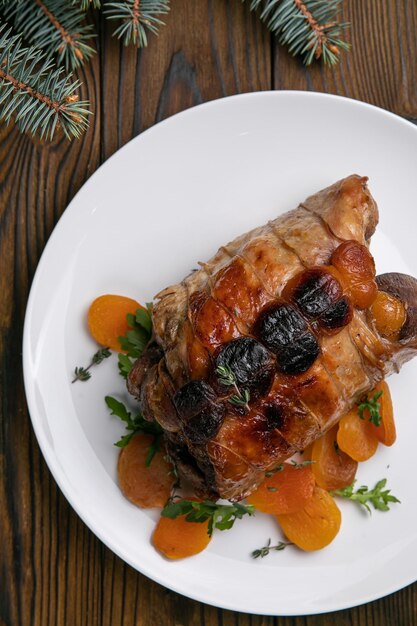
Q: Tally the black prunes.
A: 4